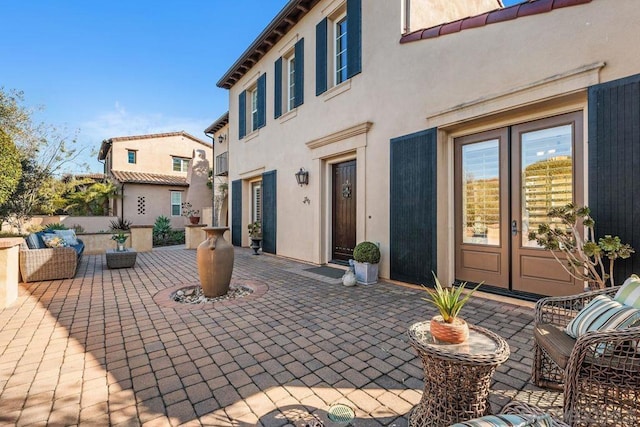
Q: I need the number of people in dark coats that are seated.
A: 0